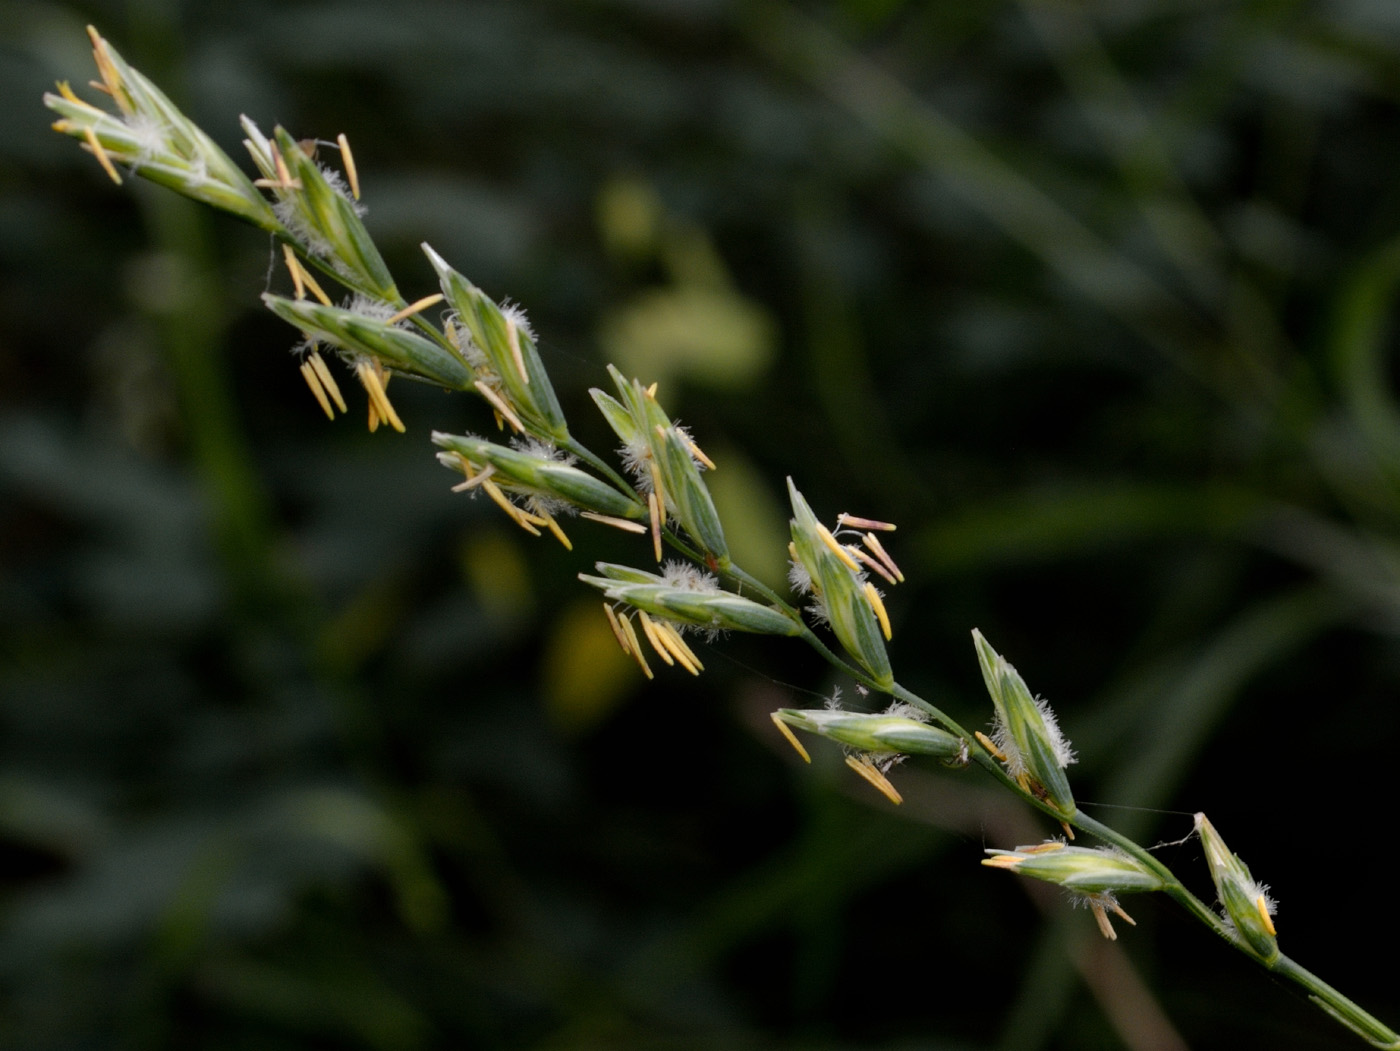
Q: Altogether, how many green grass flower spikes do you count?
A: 12